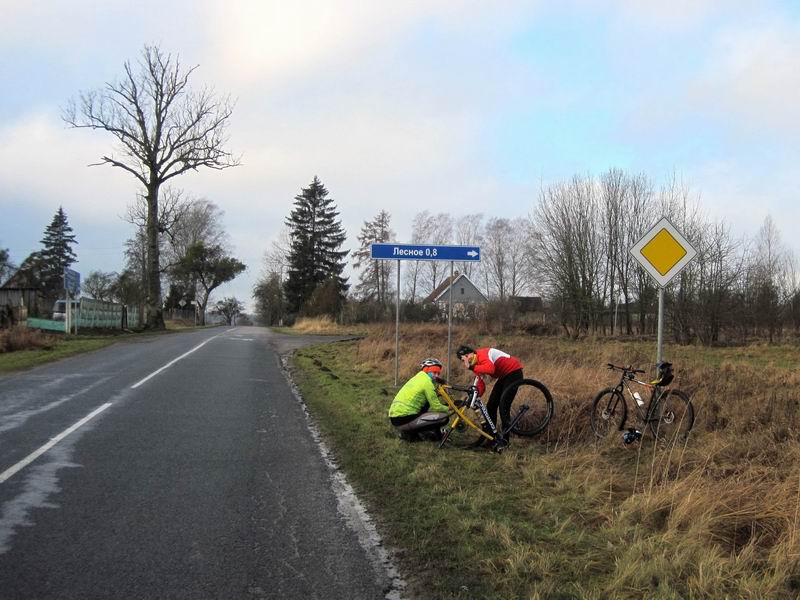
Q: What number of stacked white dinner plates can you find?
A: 0